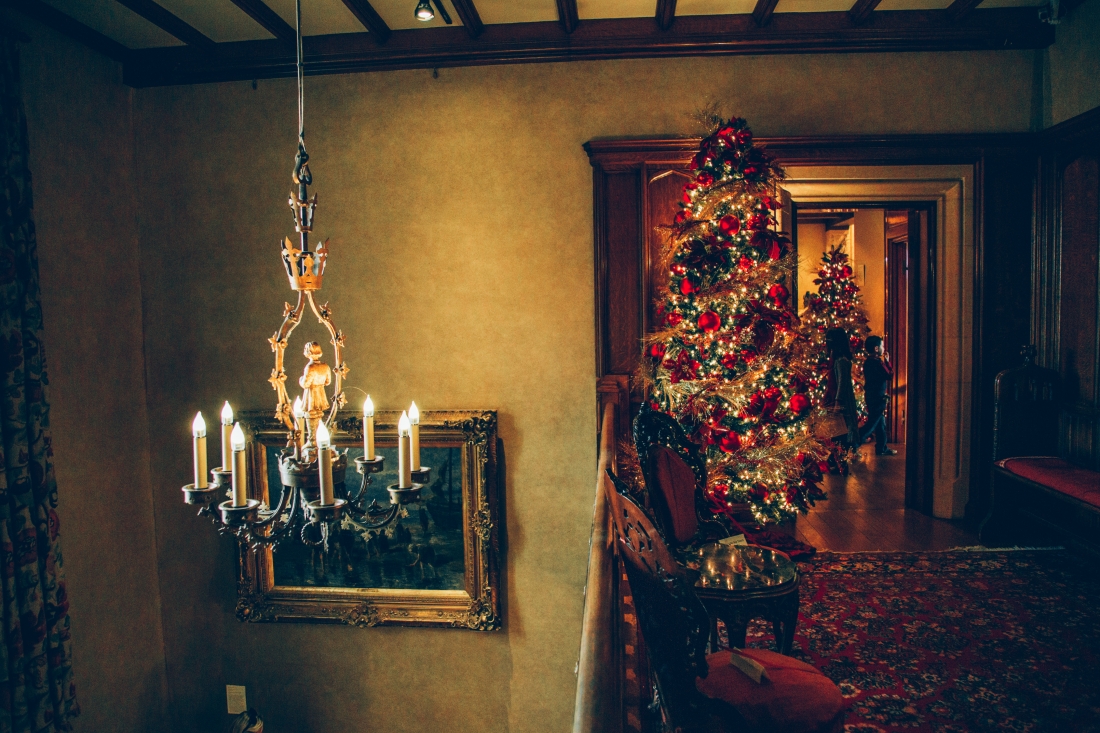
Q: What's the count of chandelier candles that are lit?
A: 8